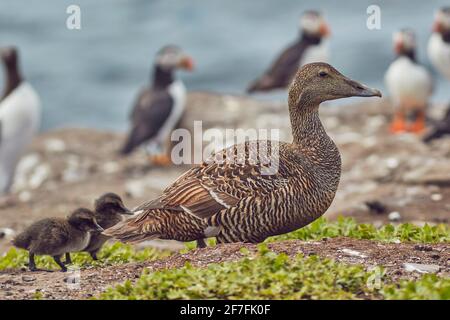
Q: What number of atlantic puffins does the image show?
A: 4